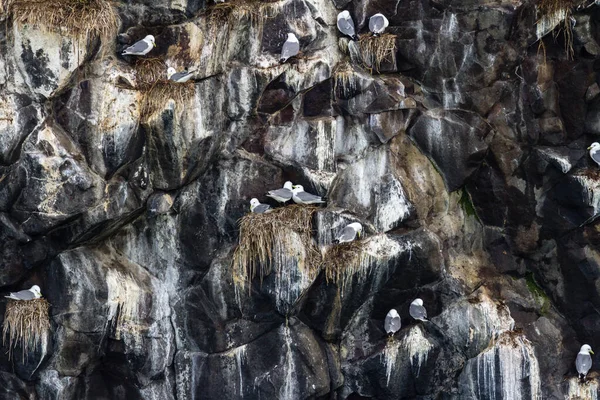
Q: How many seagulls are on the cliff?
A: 14